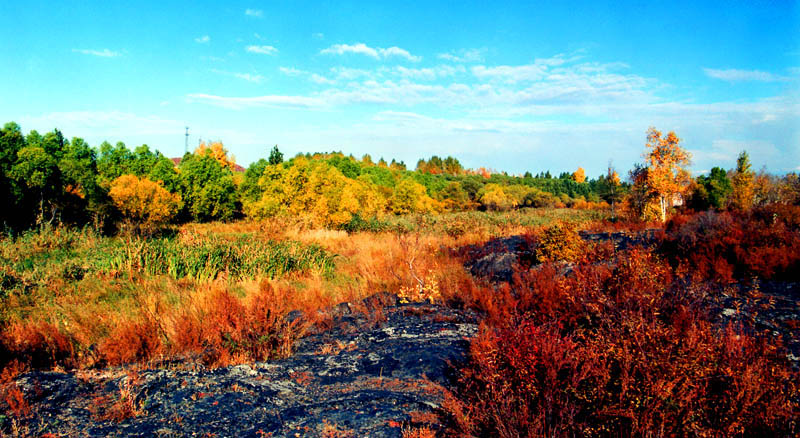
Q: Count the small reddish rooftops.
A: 2